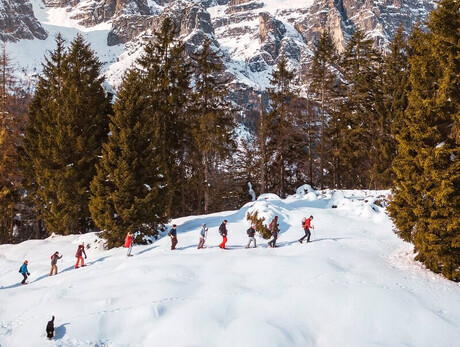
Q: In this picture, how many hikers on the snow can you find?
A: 10